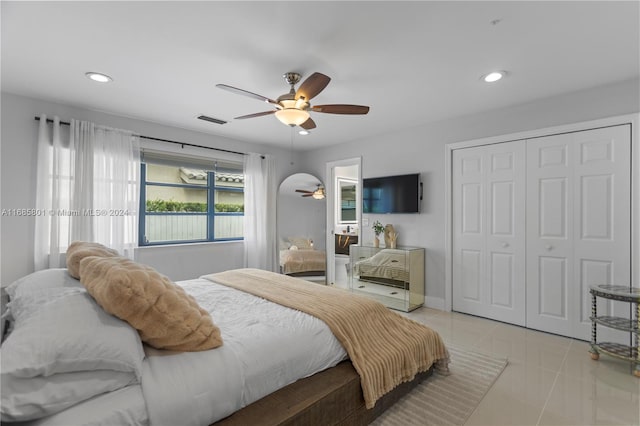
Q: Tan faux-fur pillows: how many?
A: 2